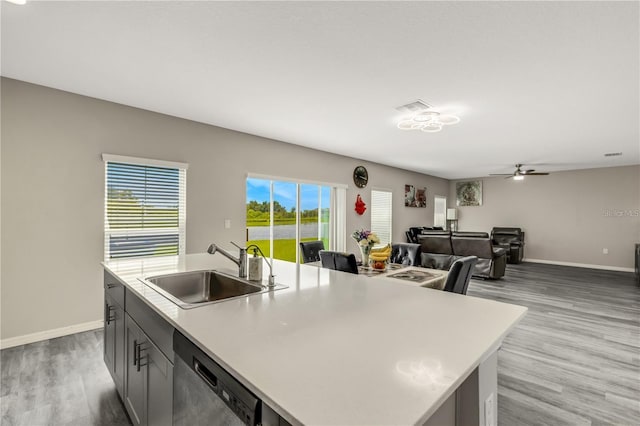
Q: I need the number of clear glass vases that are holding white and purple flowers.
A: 1